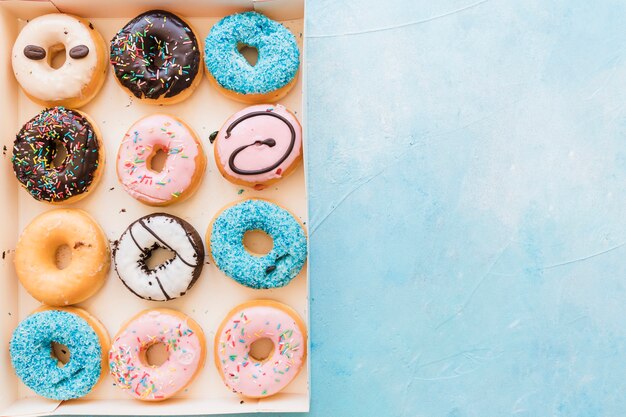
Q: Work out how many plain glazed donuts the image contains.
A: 1